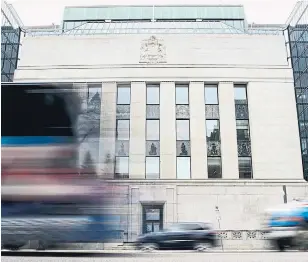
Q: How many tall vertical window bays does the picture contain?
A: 6